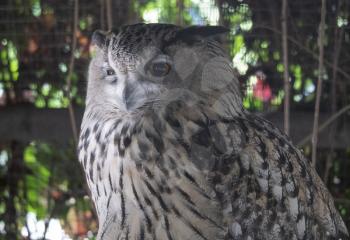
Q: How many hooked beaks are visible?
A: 1